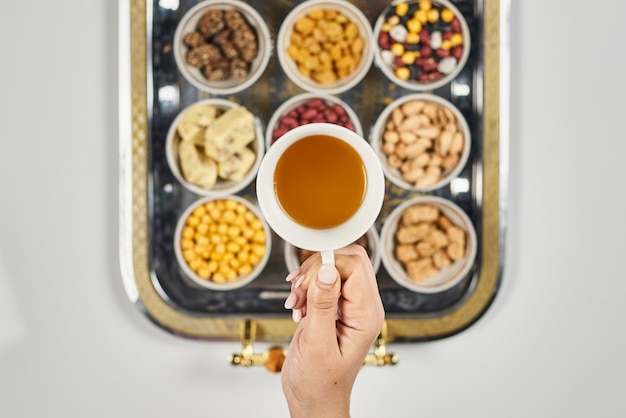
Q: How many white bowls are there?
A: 9